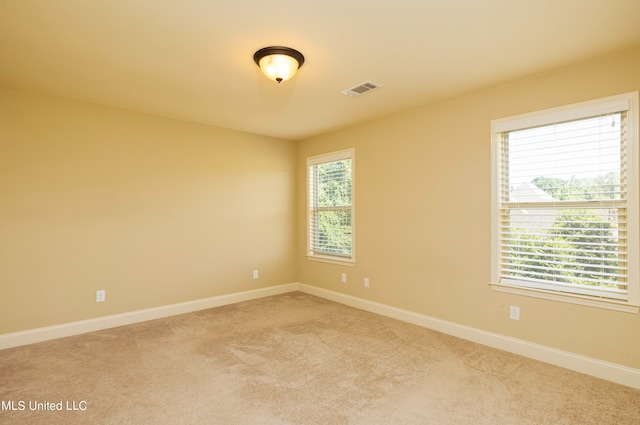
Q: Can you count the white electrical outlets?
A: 5